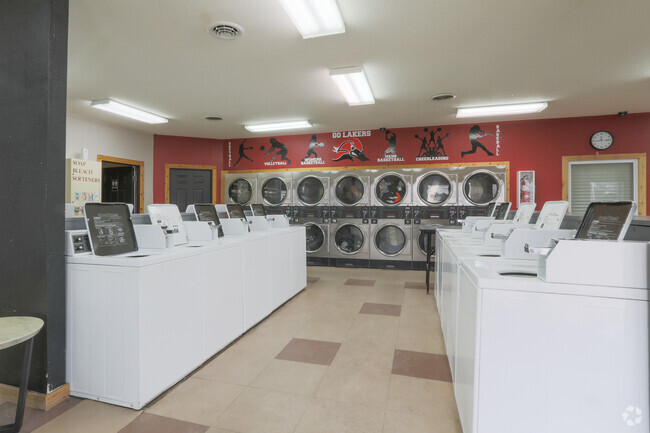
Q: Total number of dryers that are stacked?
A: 14